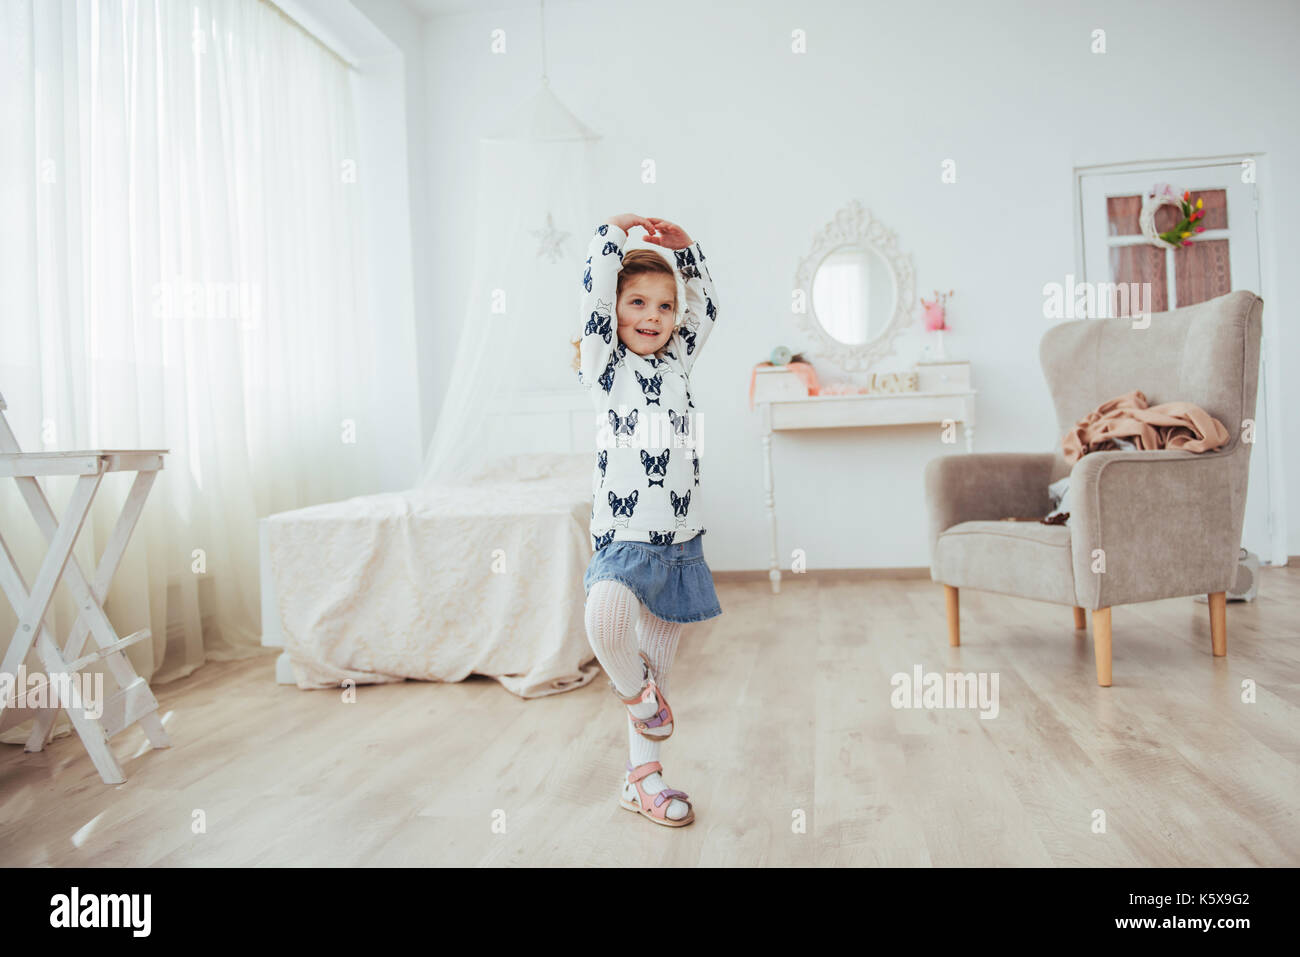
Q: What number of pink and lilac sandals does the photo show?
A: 2